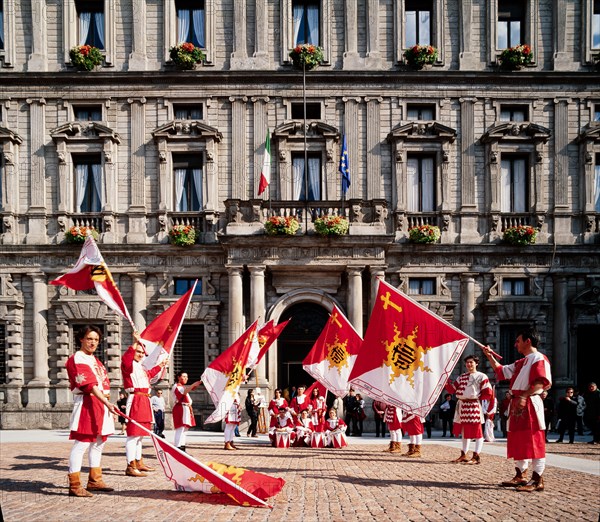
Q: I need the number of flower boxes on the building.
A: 11